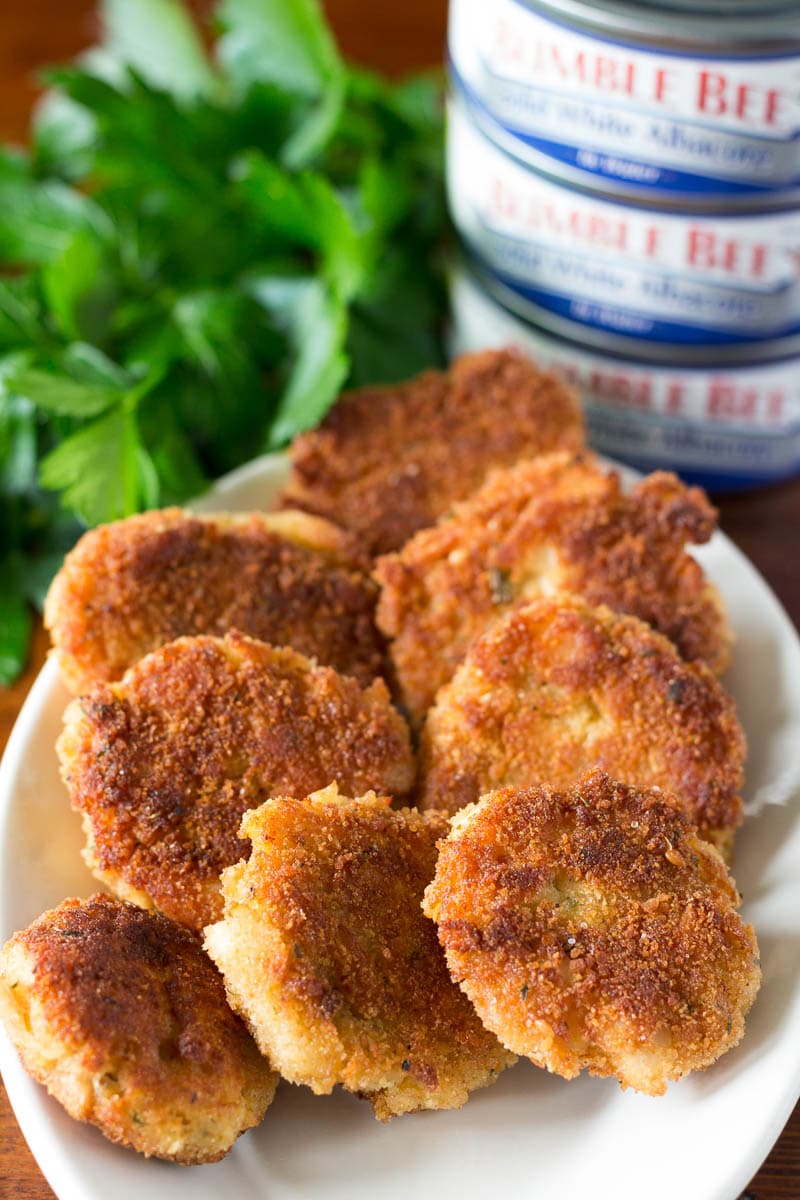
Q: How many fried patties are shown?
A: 8